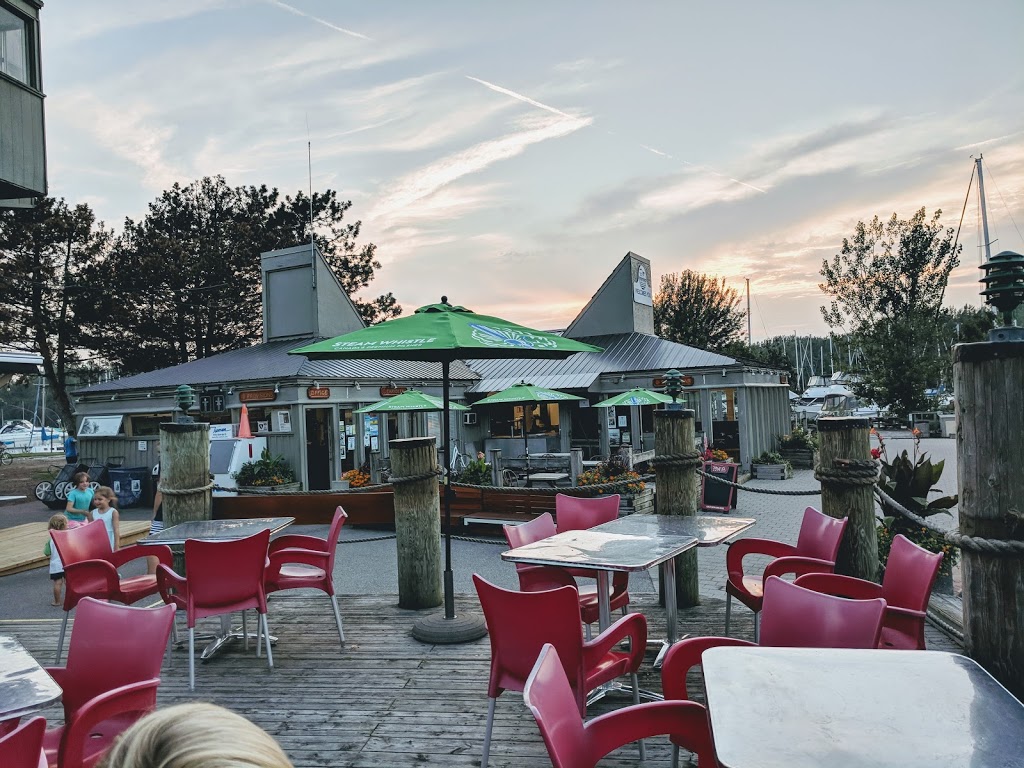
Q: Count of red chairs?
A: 12